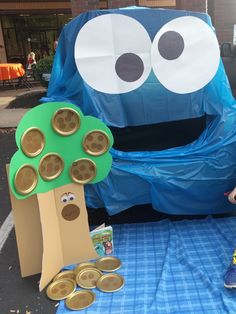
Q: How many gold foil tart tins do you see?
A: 13